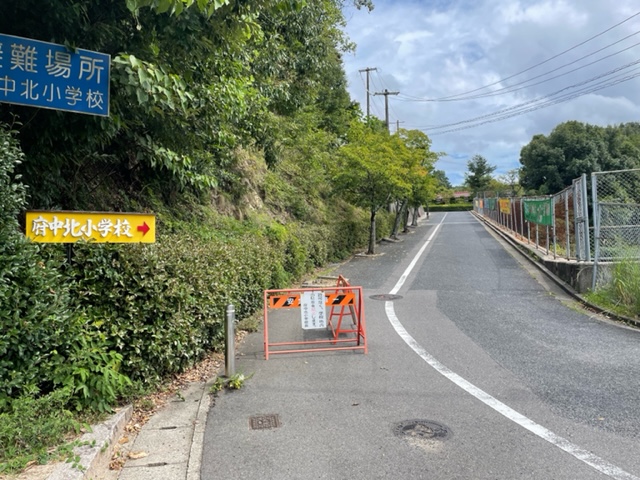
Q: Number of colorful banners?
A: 6